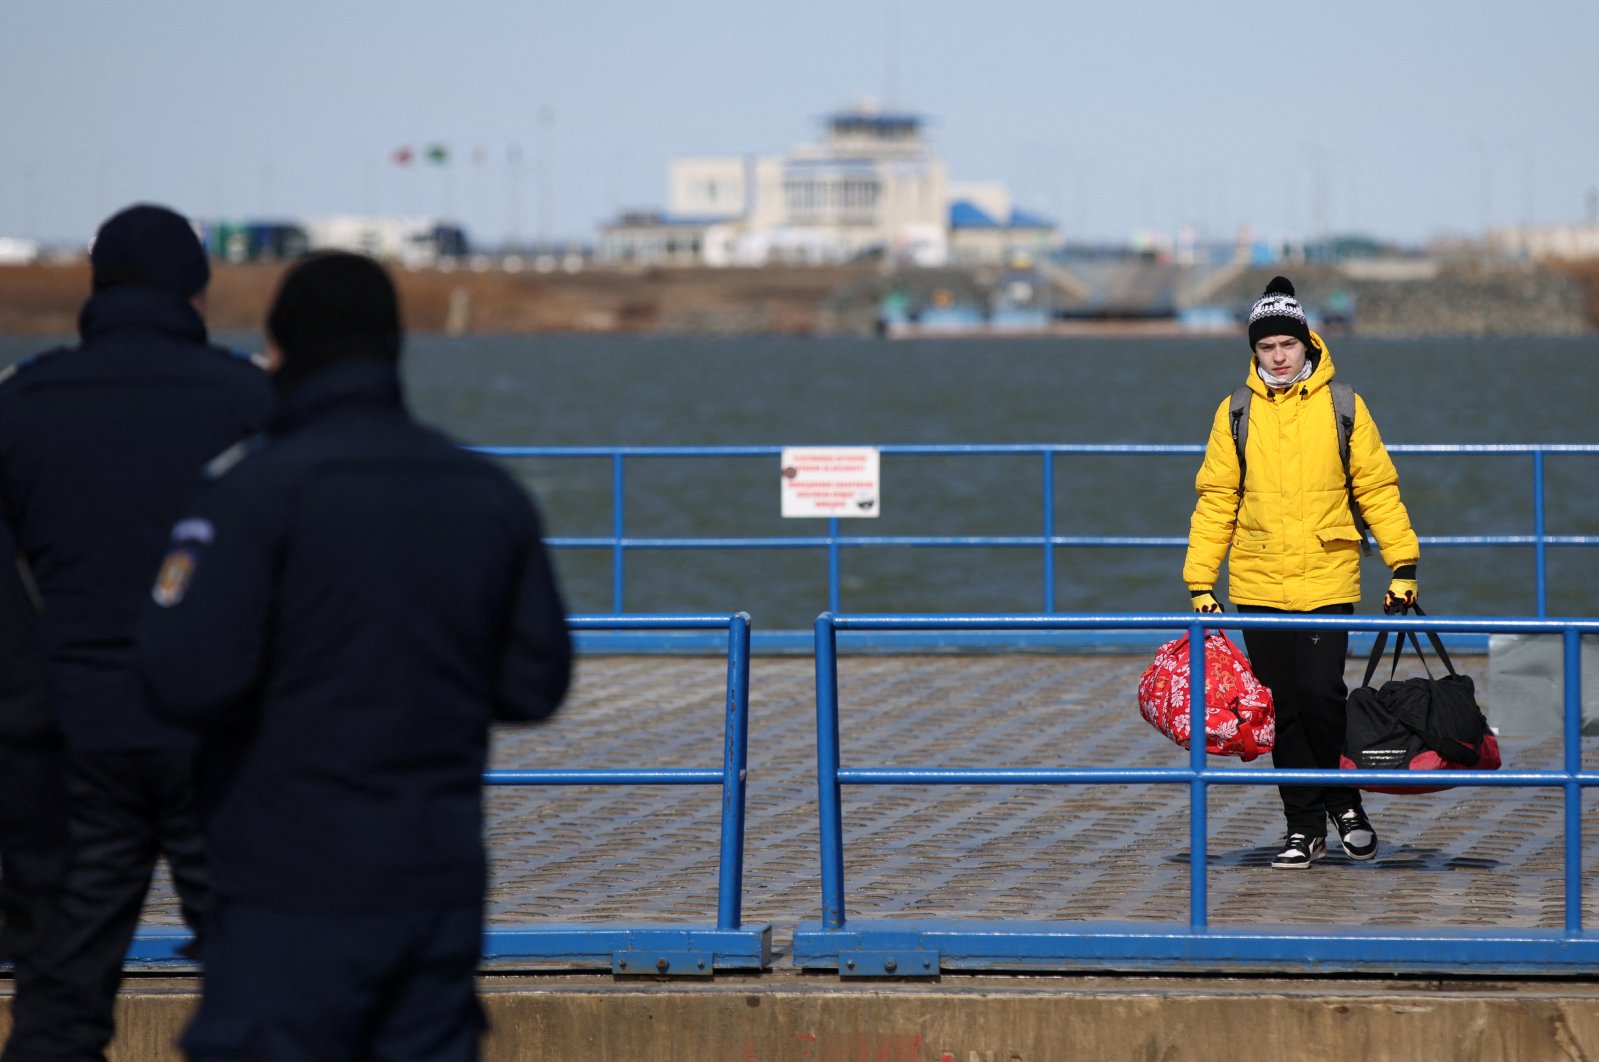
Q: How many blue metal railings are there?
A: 3